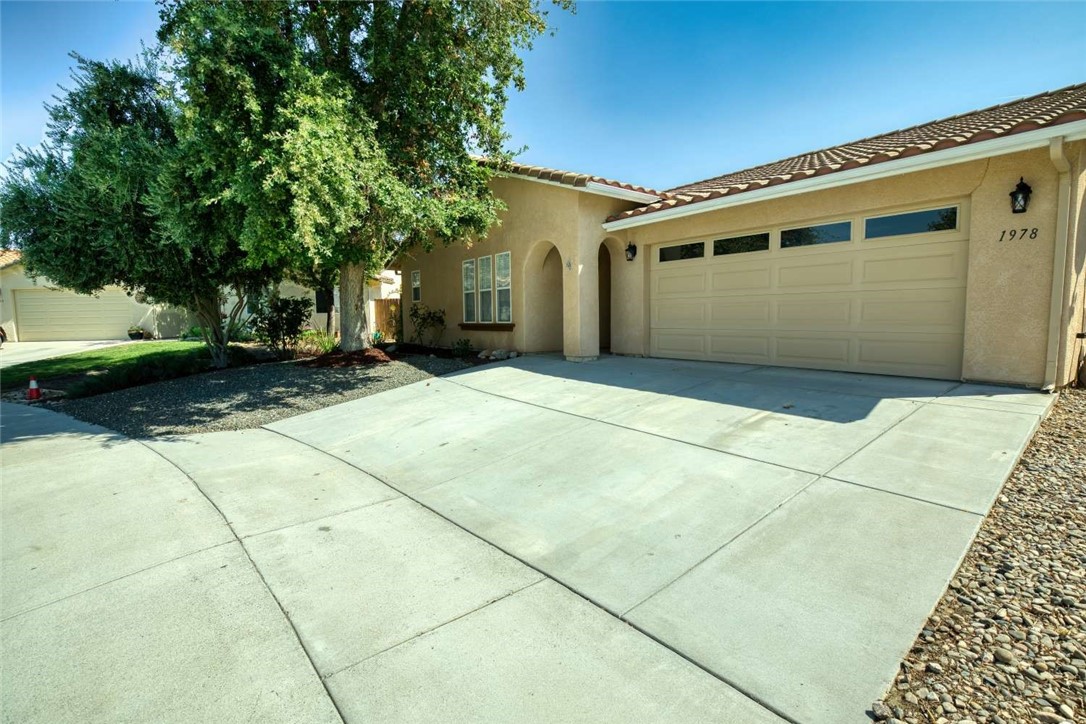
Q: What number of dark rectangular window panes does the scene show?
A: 4